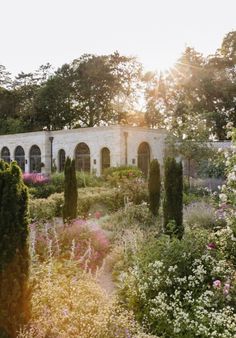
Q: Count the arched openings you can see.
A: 7